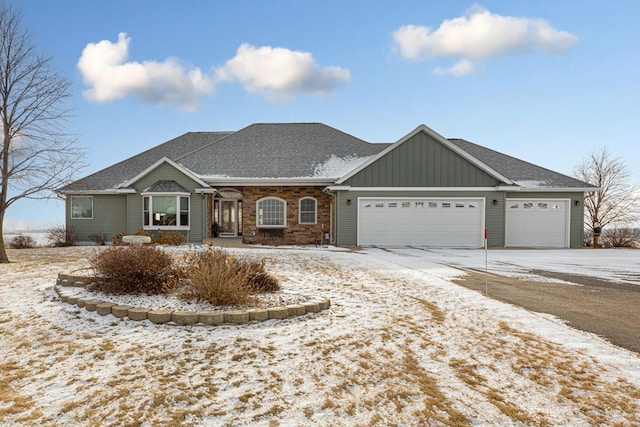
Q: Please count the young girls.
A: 0